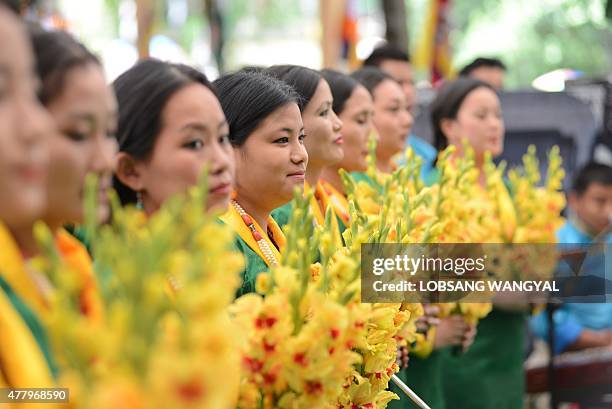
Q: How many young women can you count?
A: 8